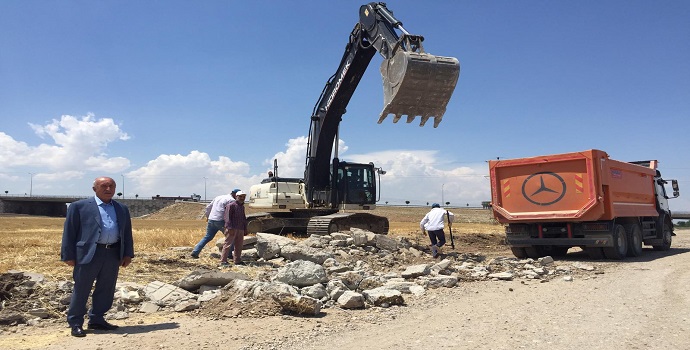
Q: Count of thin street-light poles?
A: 4